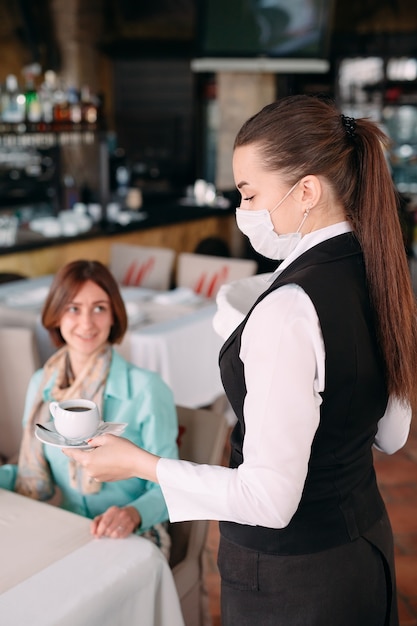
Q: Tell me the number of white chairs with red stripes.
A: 2